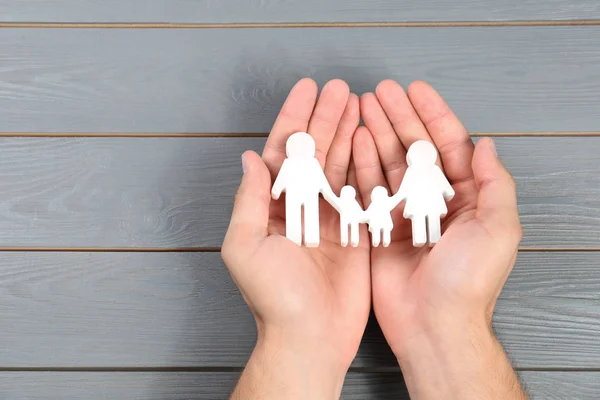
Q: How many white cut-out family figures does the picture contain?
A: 4